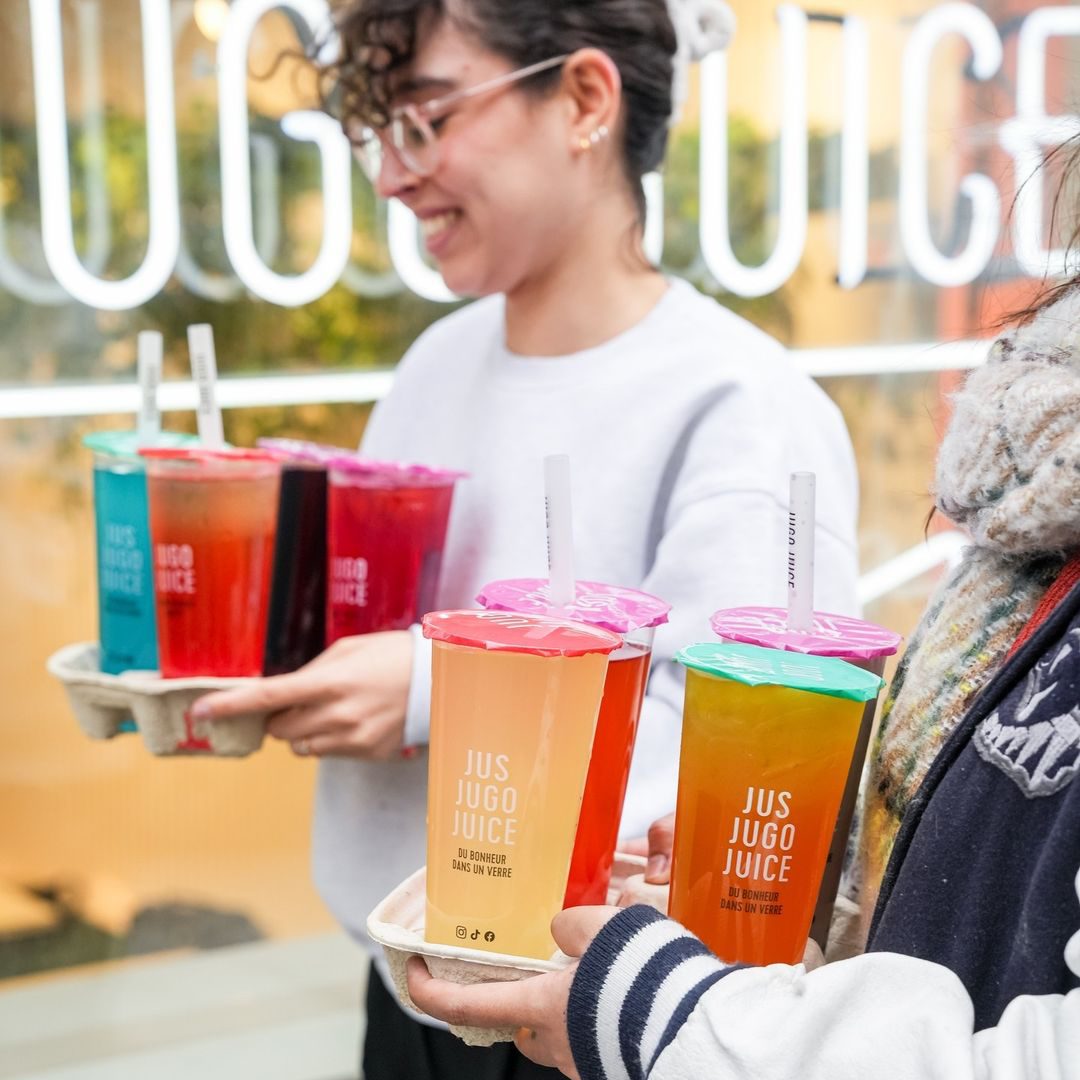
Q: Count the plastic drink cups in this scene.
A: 8